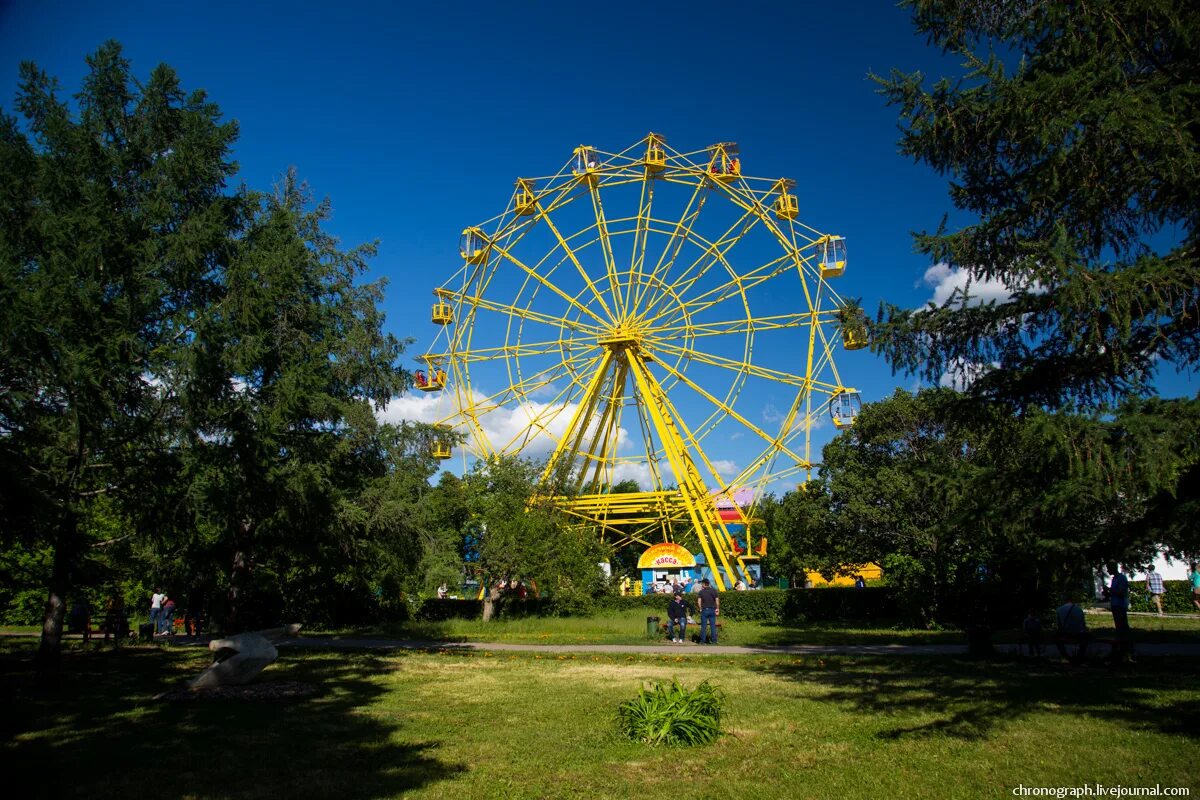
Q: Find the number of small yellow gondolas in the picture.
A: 6